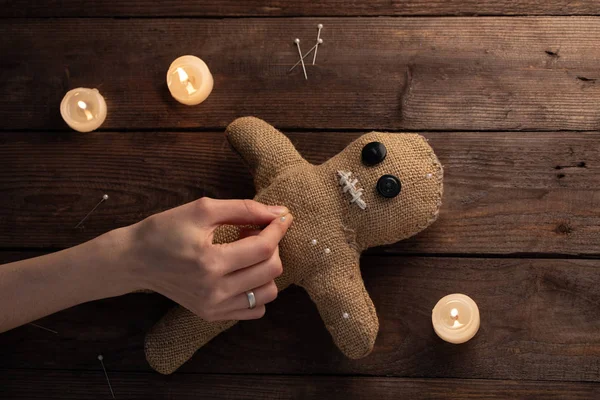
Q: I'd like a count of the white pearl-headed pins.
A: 10